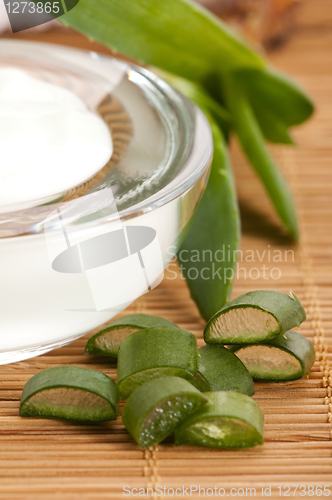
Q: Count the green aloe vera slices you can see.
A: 8